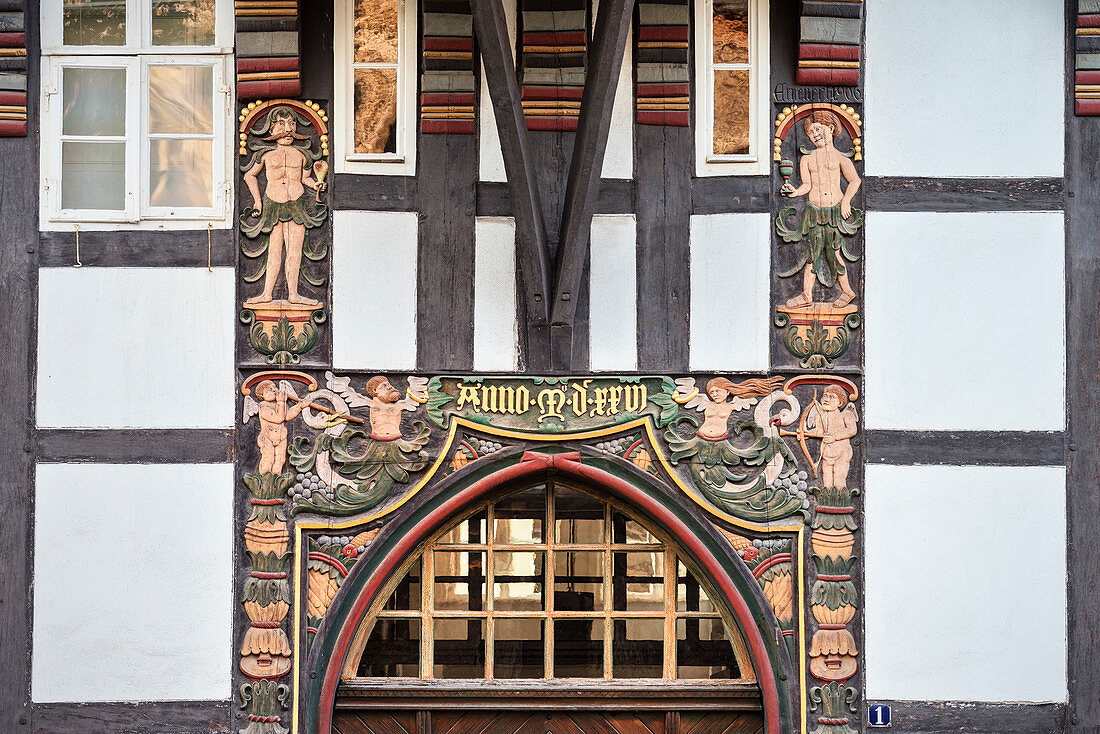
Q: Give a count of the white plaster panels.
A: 11